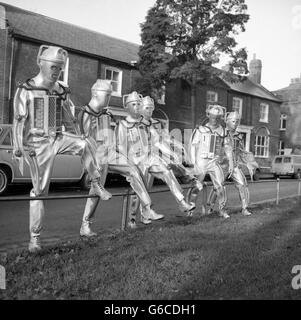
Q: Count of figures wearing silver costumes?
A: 6